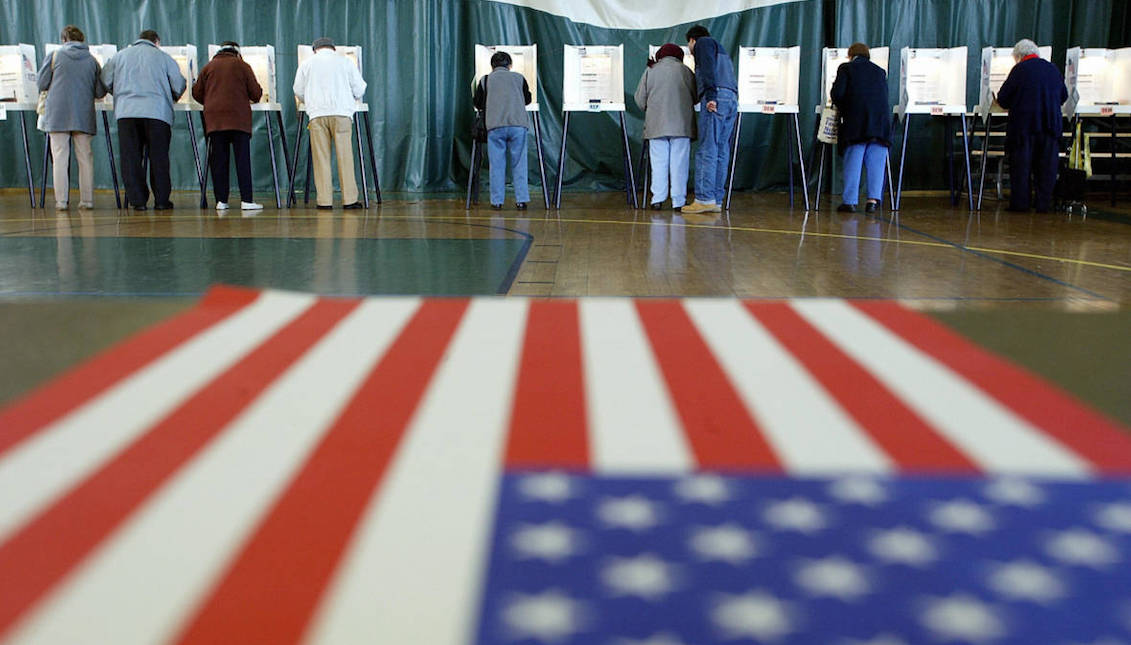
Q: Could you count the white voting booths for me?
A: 13